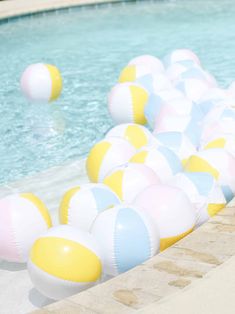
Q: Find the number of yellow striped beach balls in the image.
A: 14